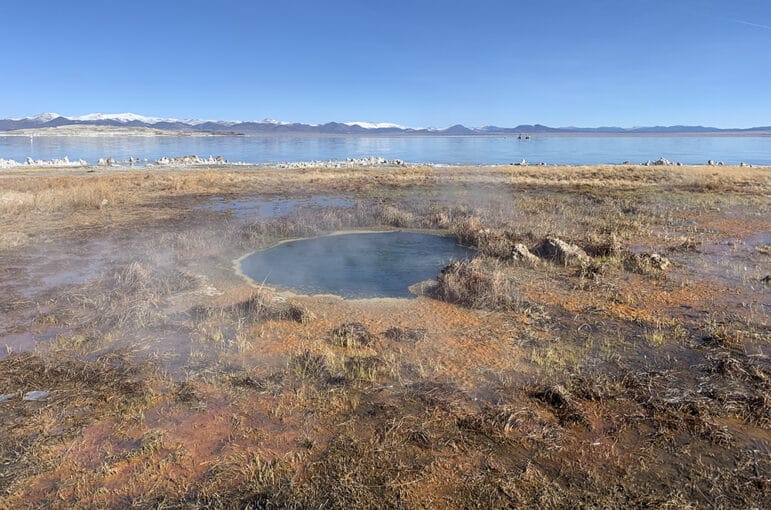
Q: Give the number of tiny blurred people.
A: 0